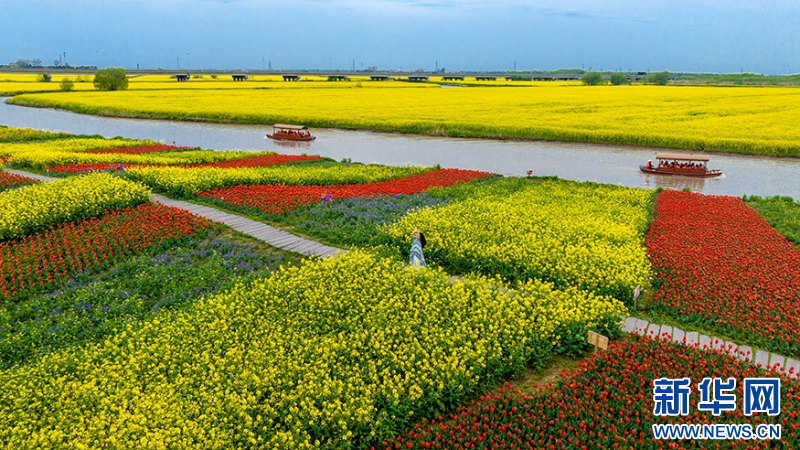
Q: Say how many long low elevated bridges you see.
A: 1